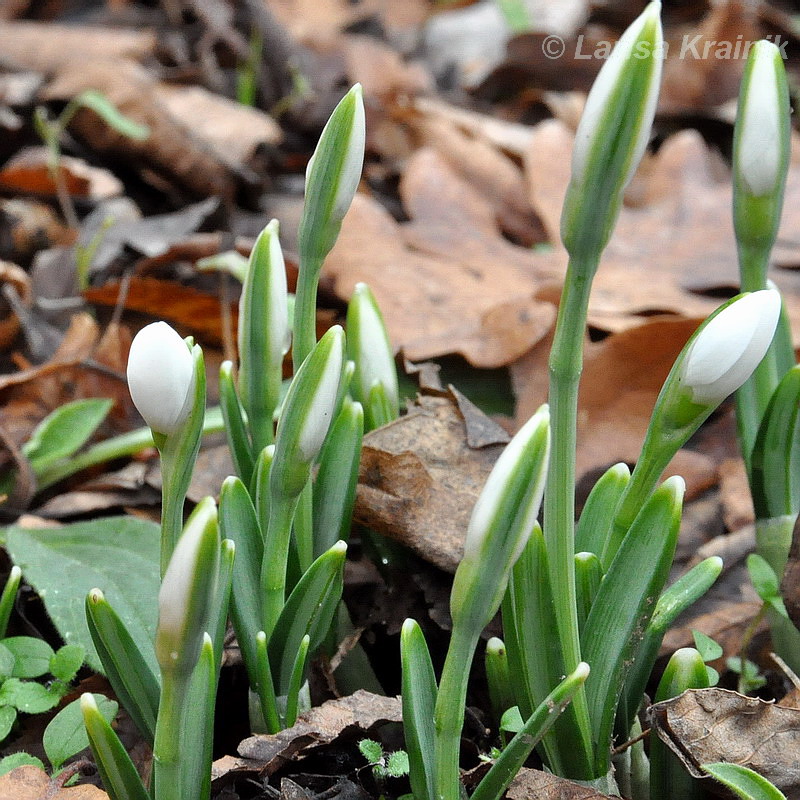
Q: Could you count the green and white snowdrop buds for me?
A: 10